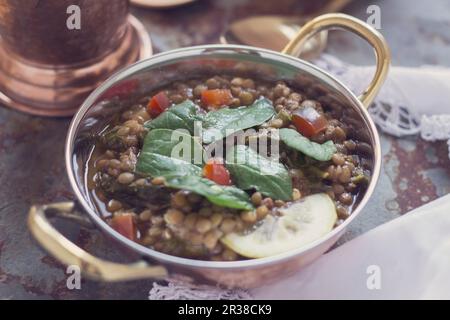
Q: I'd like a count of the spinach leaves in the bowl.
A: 6